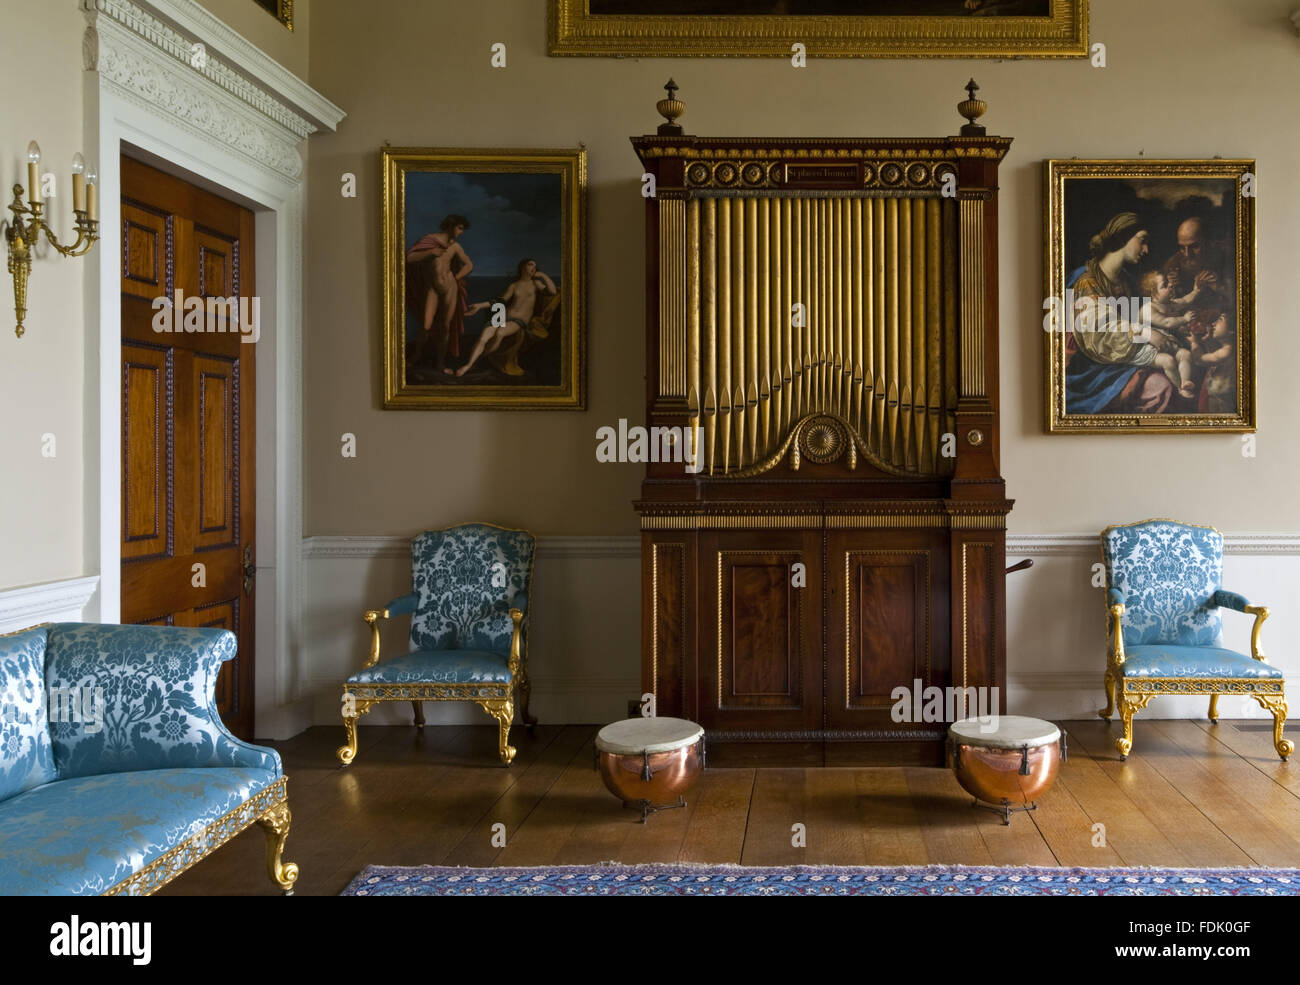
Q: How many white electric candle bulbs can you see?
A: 3